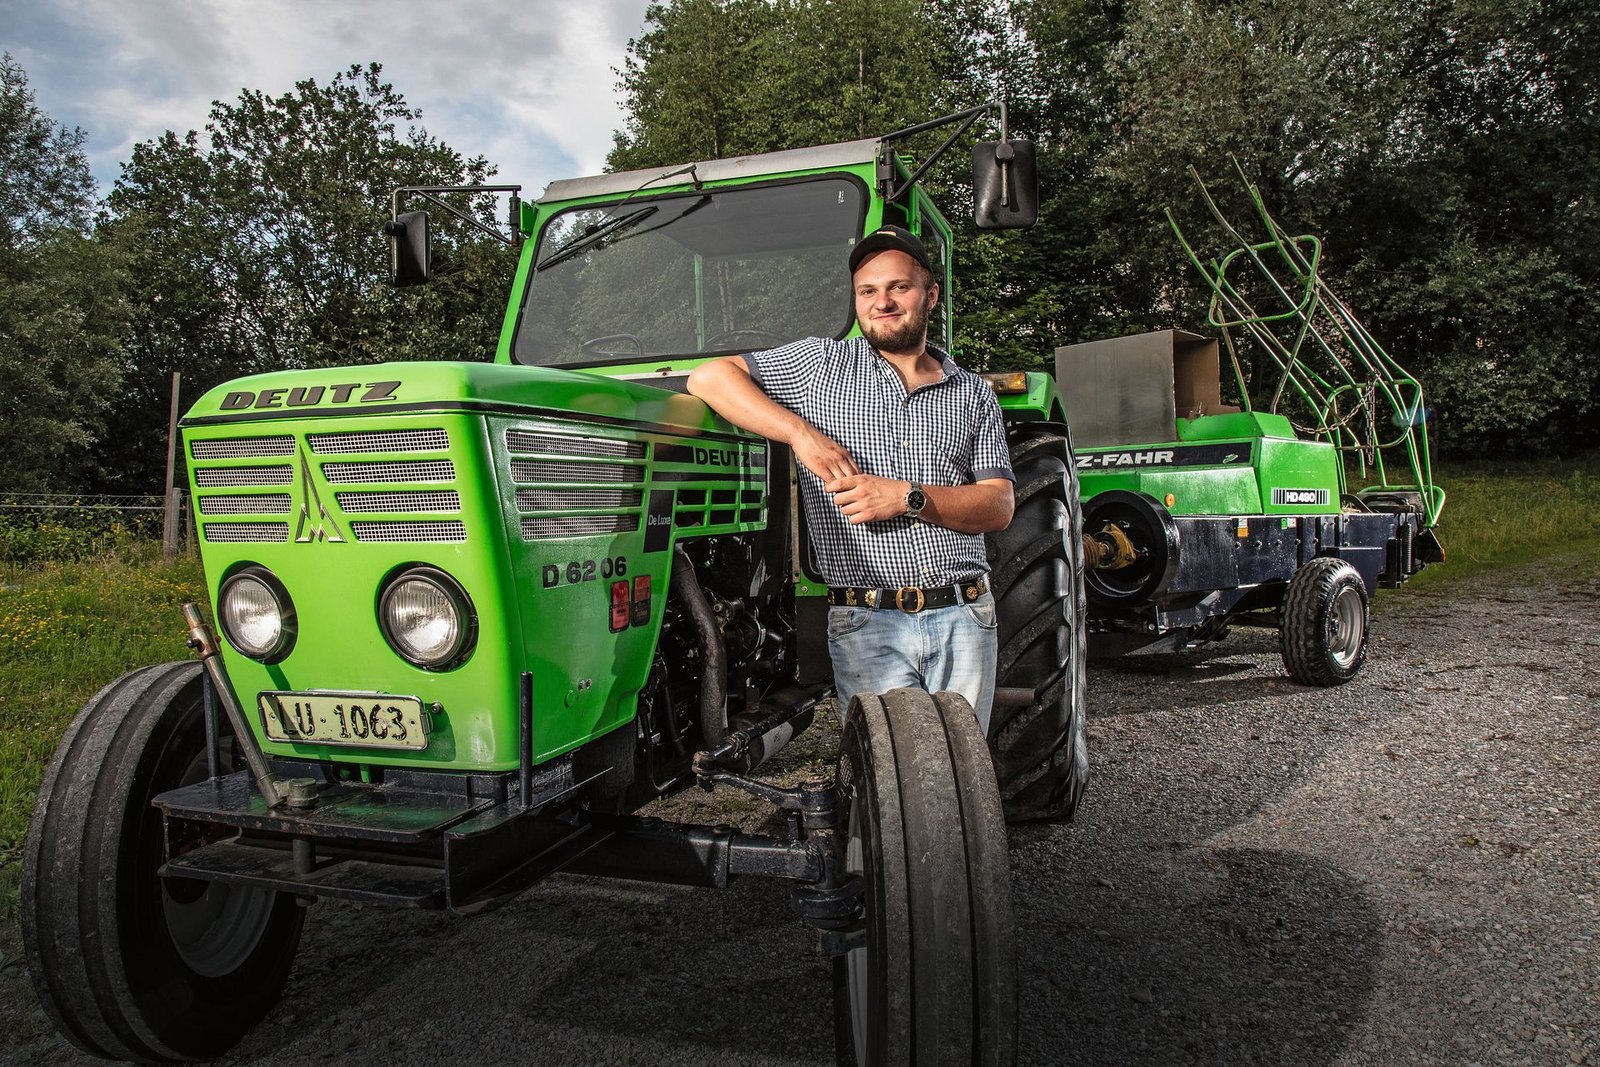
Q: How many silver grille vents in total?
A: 12